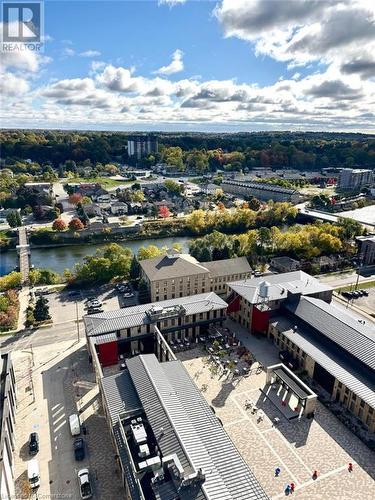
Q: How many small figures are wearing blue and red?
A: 5